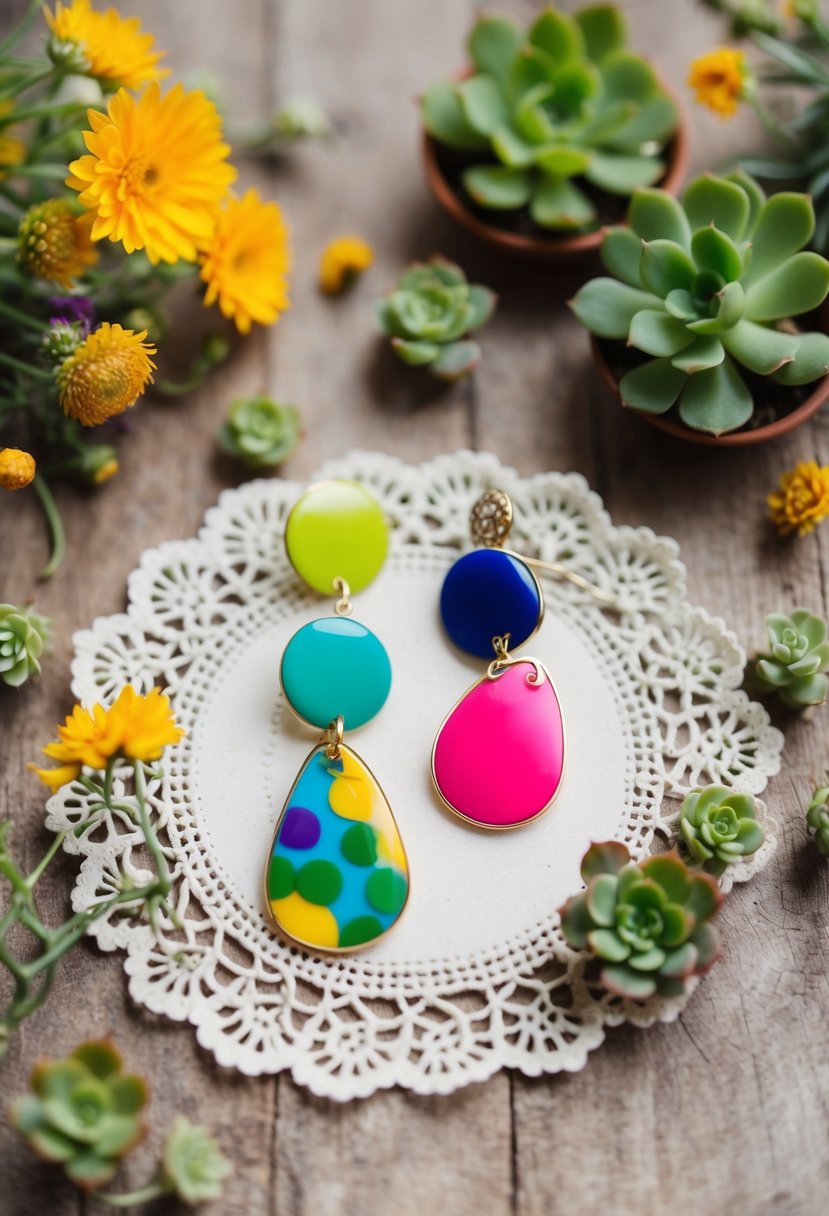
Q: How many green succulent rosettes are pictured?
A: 11